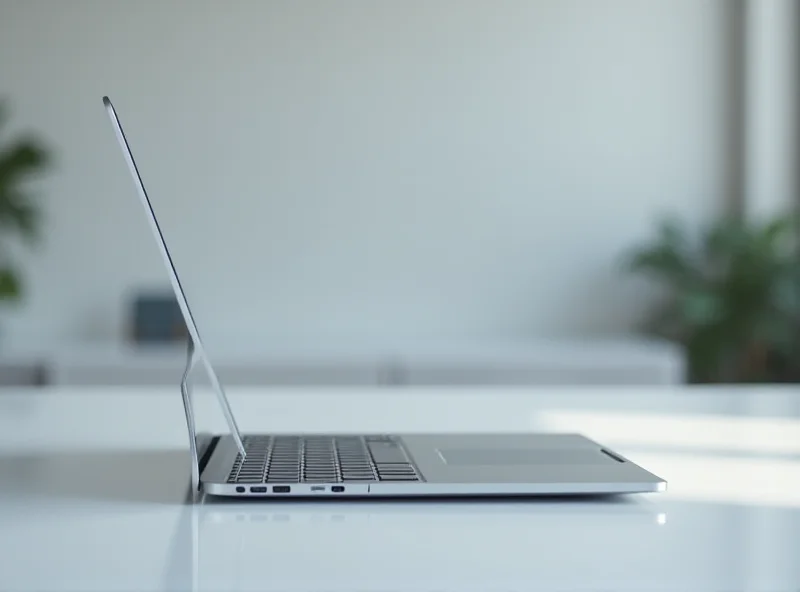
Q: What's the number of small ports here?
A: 5